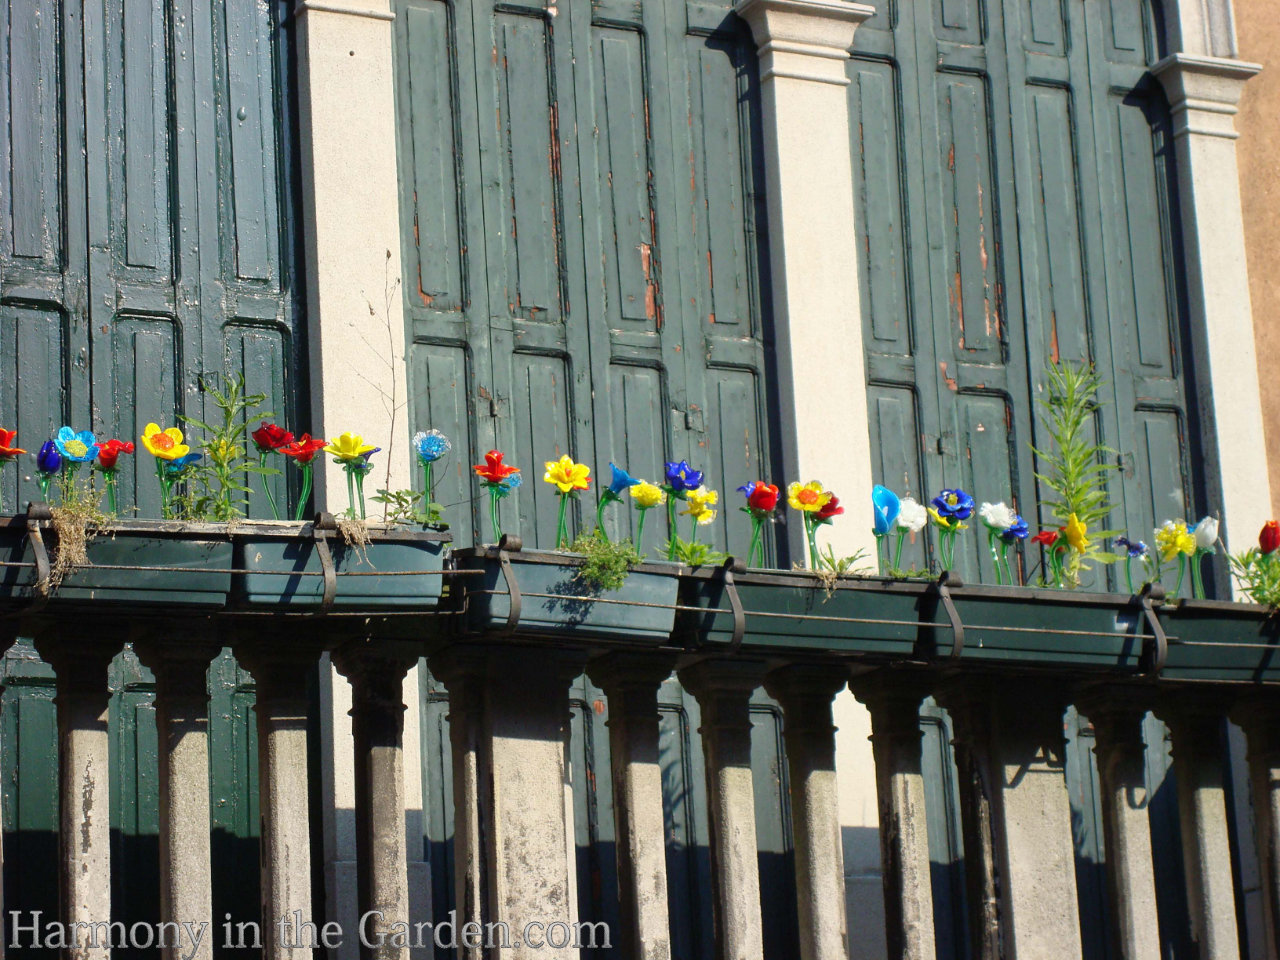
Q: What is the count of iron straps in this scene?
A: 6